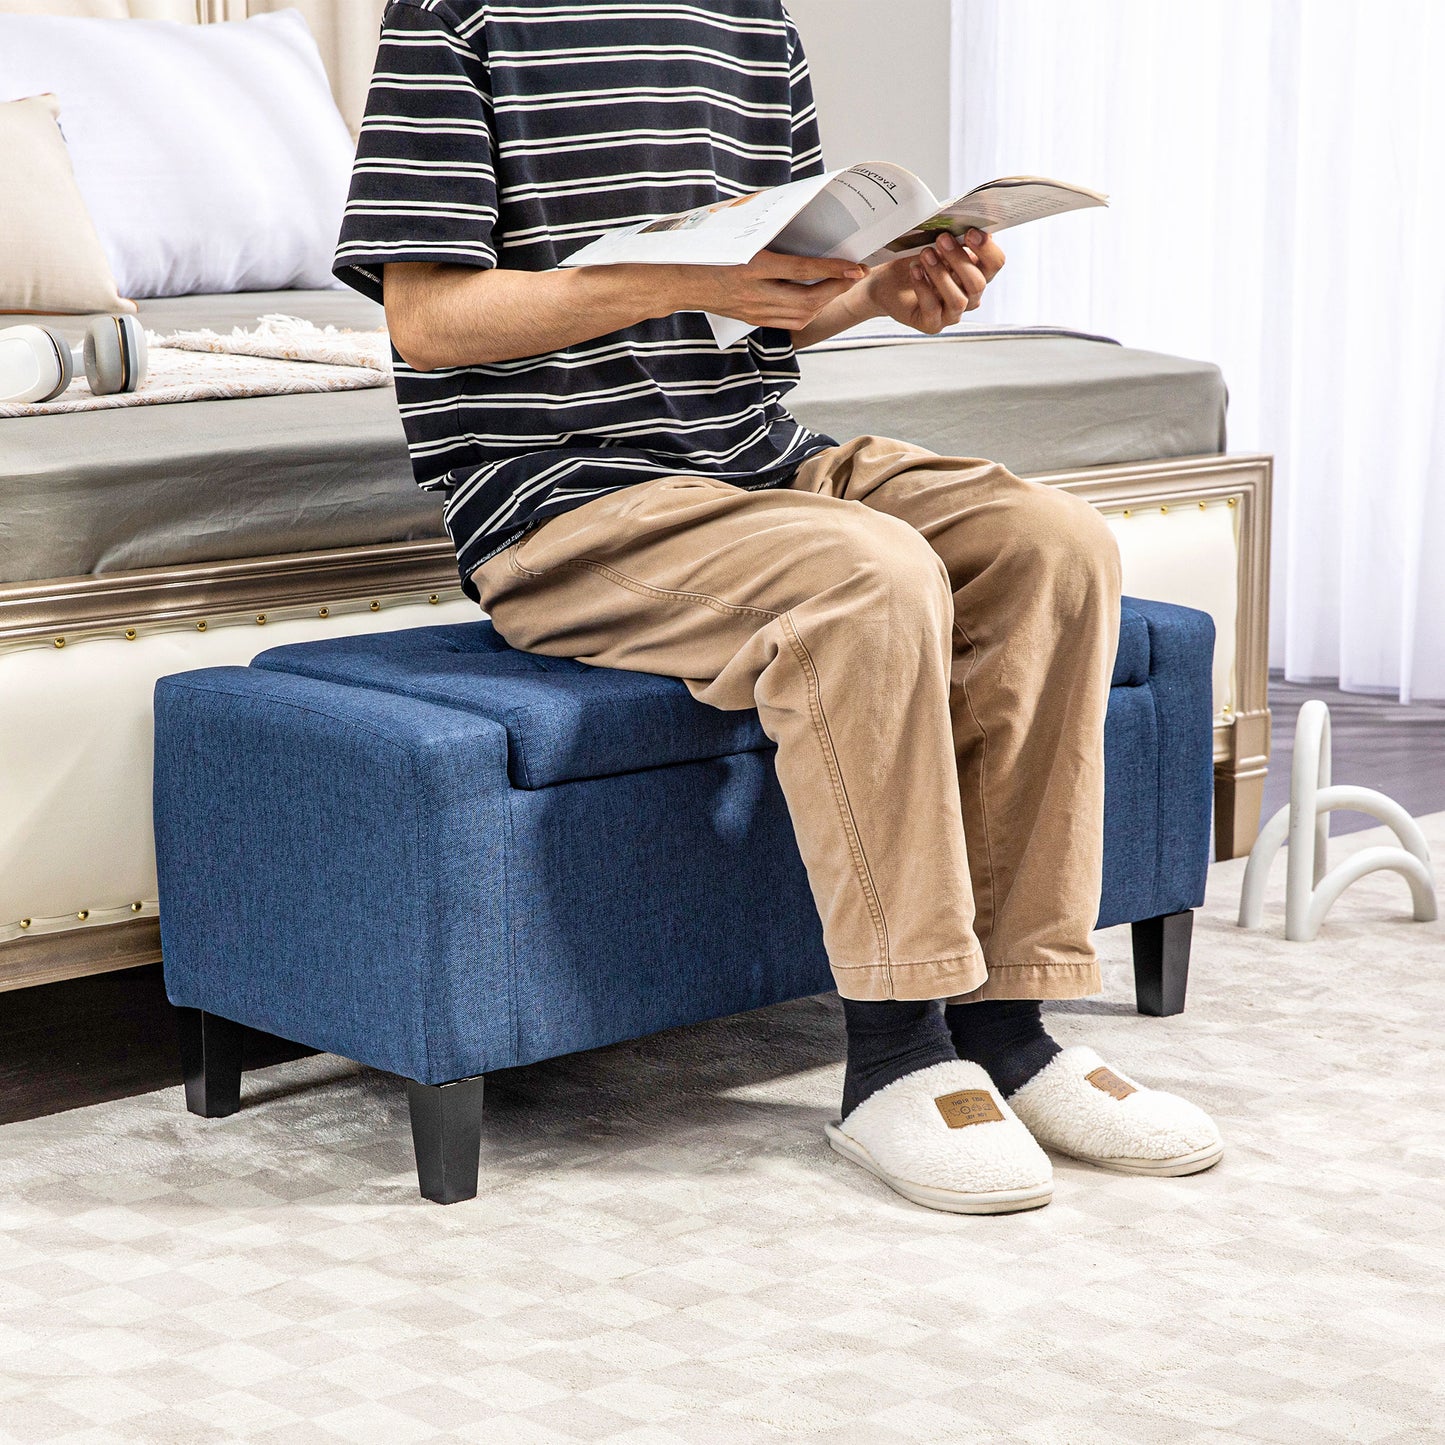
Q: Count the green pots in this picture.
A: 0